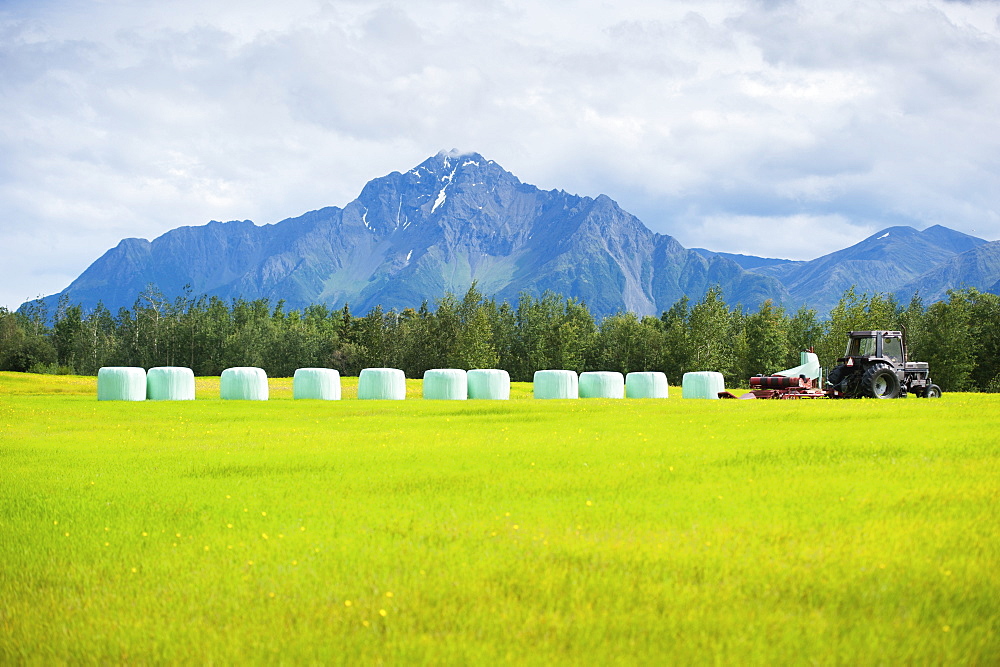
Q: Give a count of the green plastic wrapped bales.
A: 11